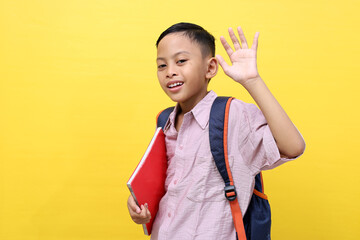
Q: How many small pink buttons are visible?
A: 3